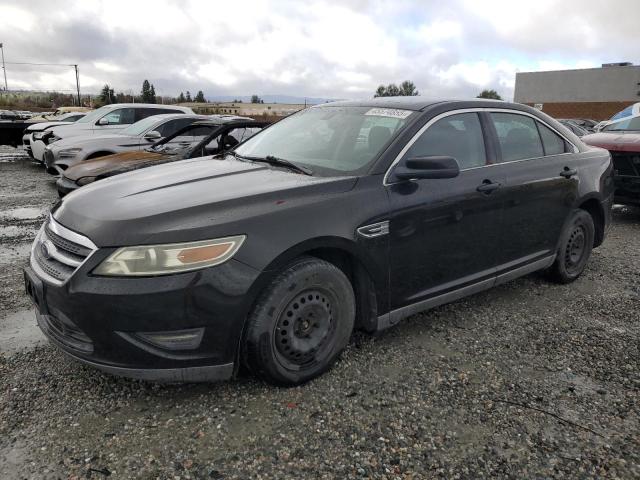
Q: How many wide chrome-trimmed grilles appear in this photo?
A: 1